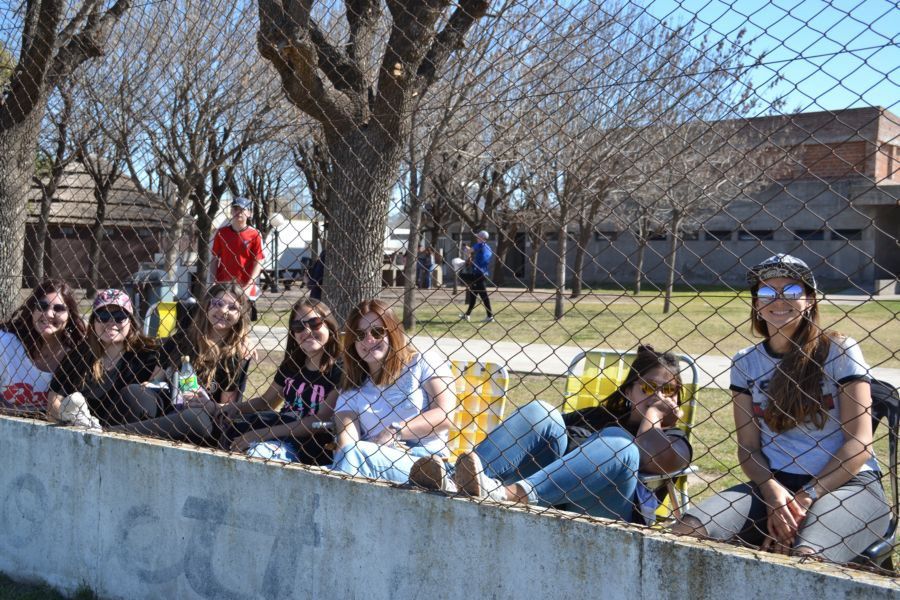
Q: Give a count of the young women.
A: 7